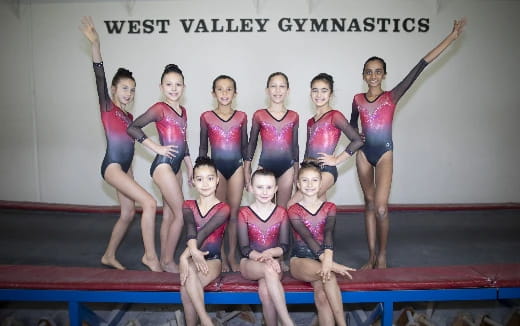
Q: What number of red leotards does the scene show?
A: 9